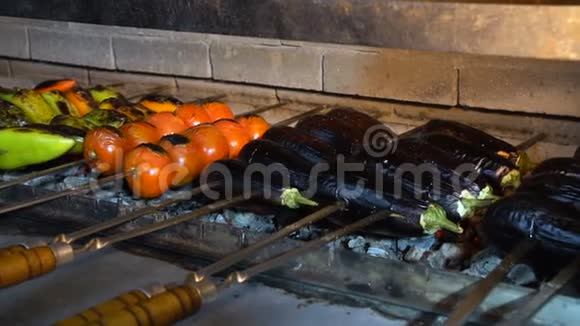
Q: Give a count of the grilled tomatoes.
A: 10